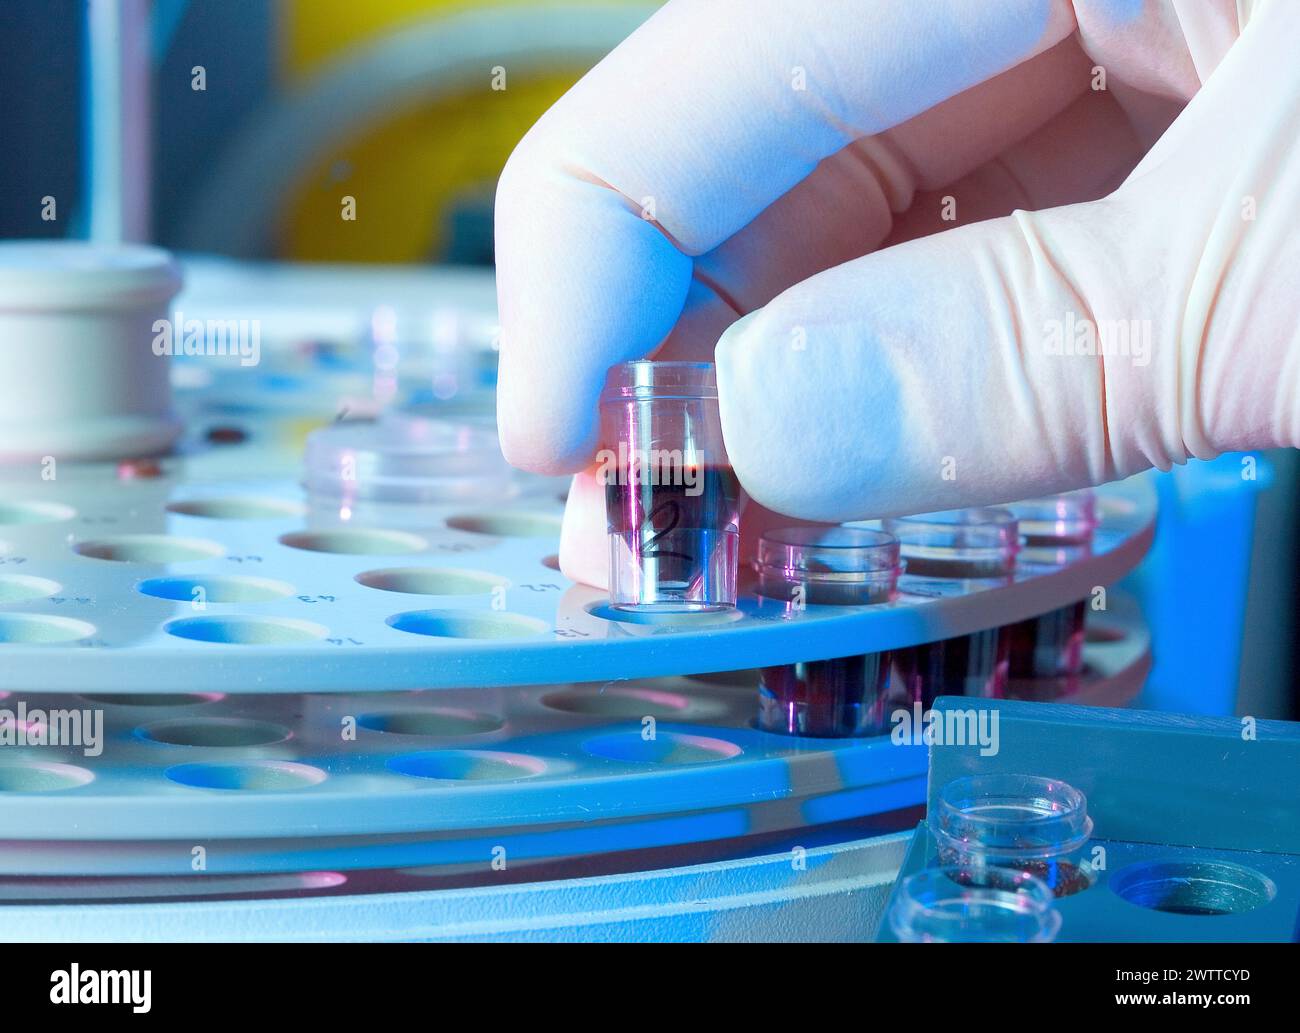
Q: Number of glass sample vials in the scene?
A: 6